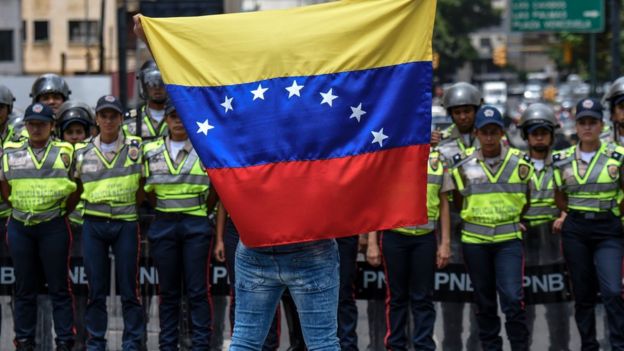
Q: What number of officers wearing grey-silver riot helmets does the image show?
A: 7